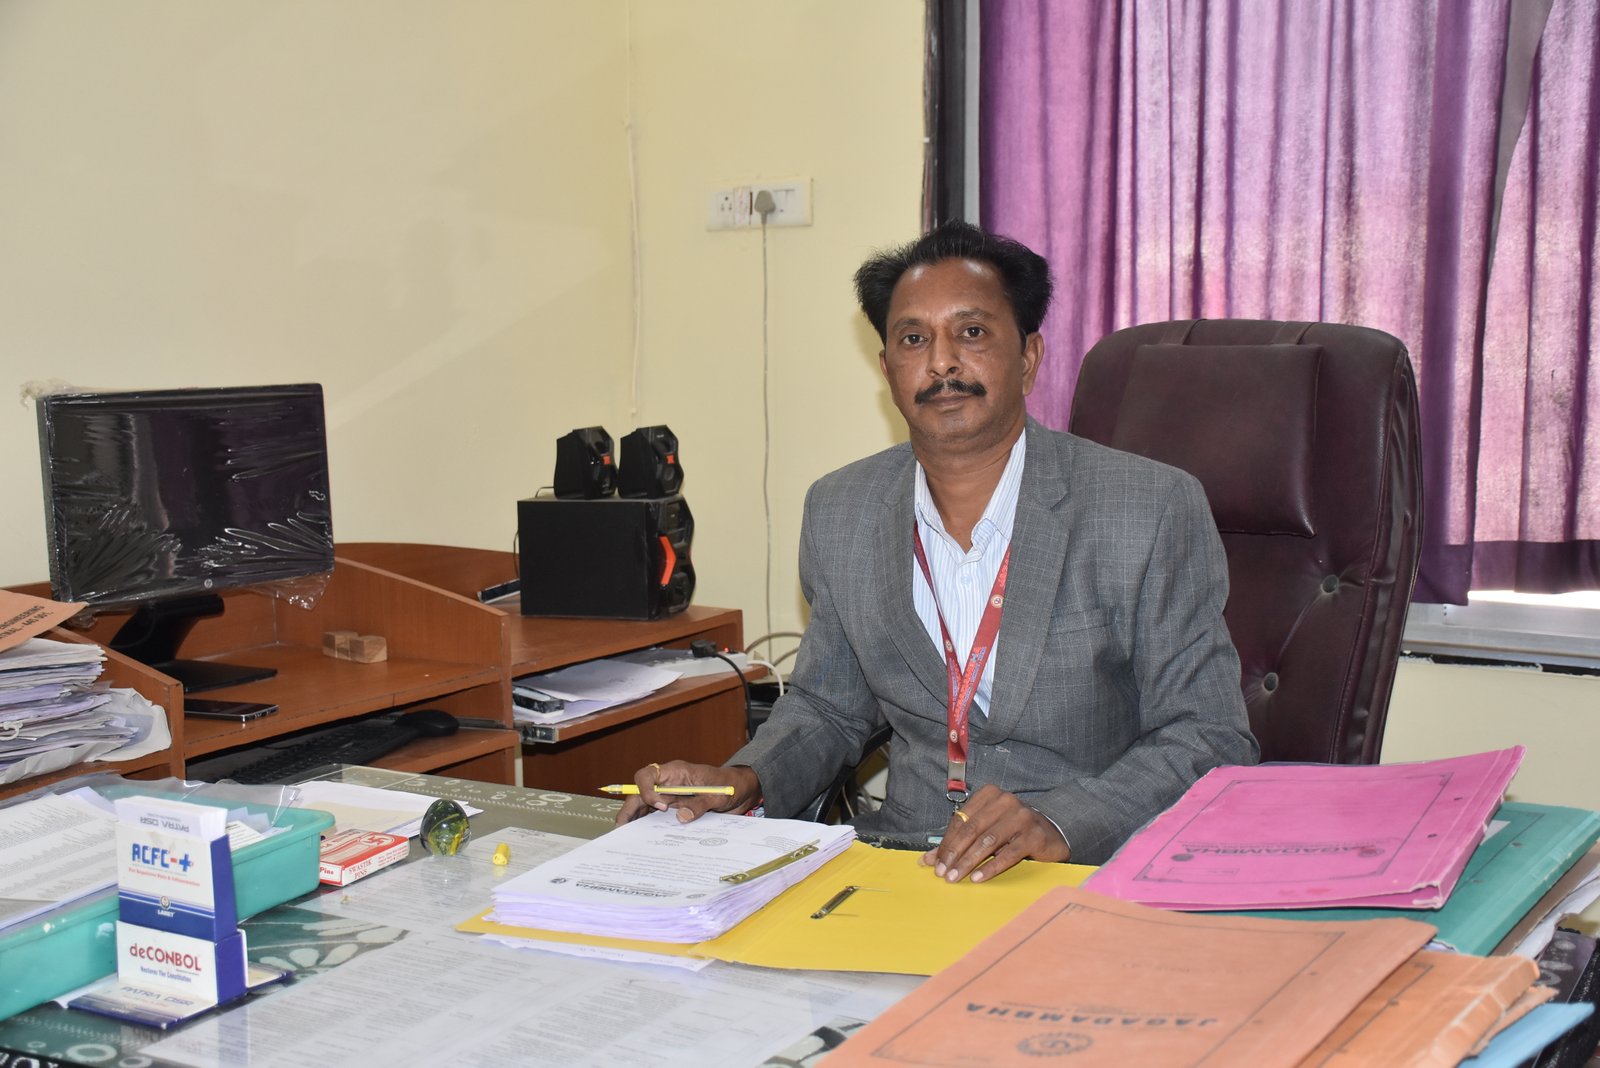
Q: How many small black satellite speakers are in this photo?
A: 2